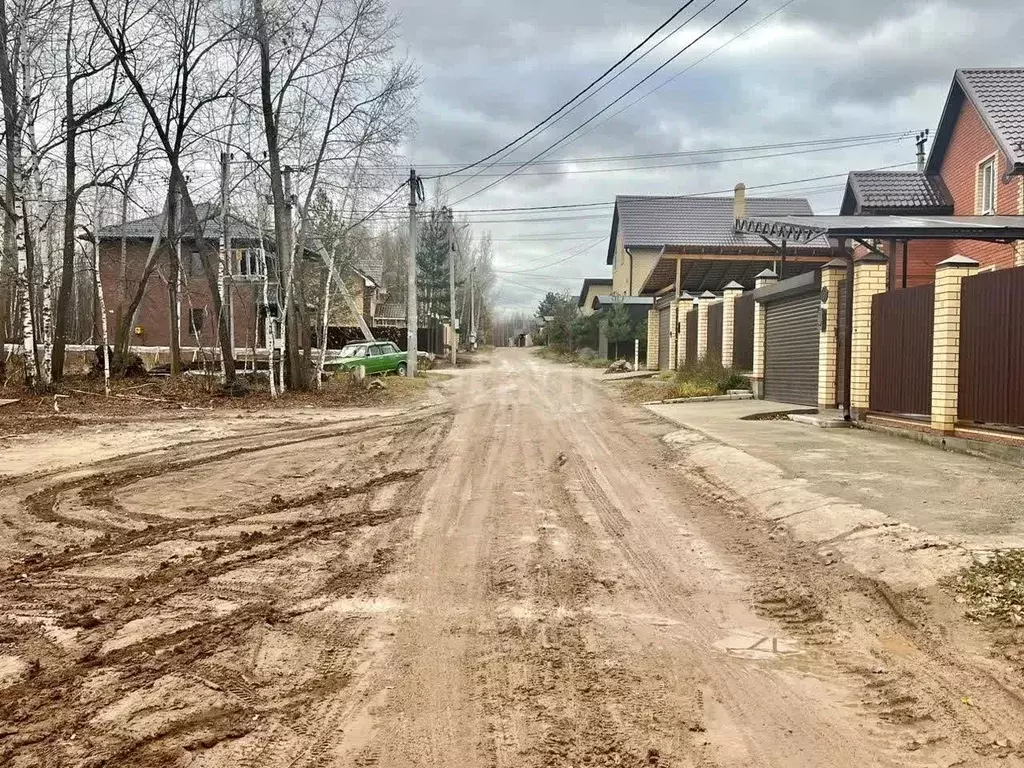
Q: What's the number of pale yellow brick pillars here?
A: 9